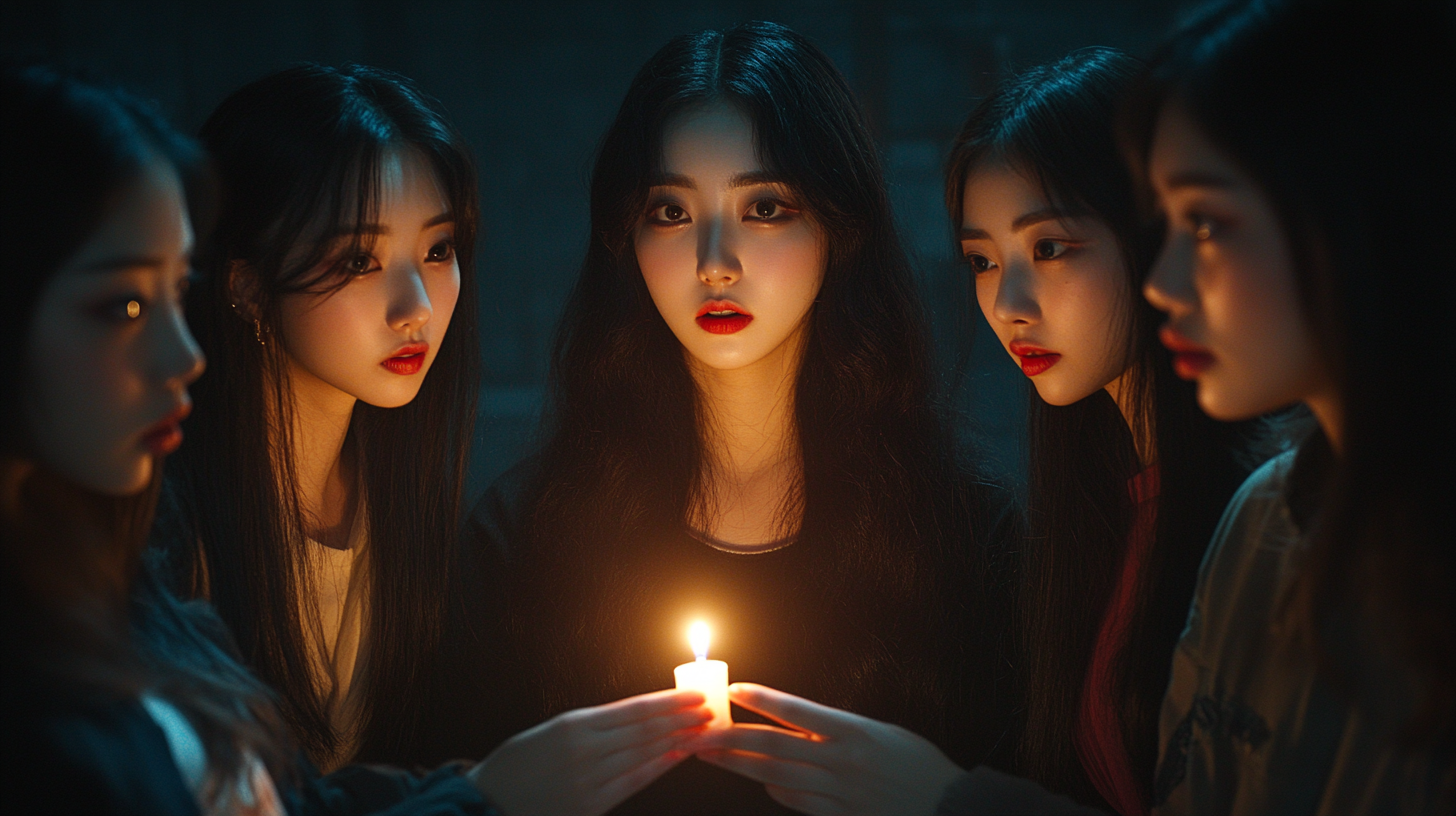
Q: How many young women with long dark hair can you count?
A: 5